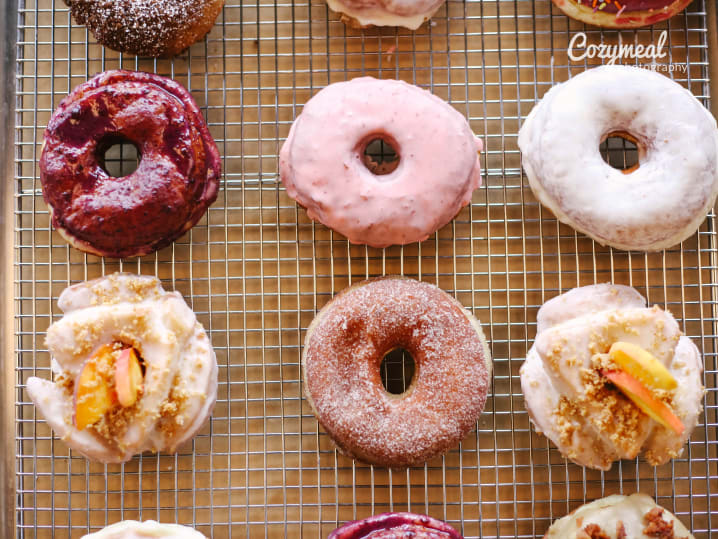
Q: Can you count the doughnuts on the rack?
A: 12